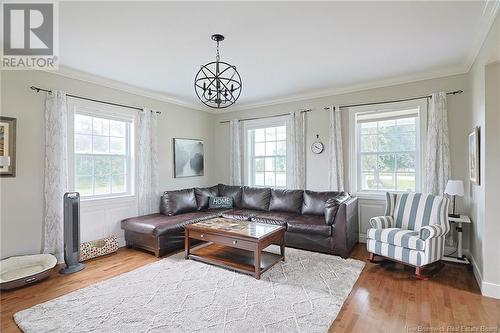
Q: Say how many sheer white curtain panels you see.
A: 6